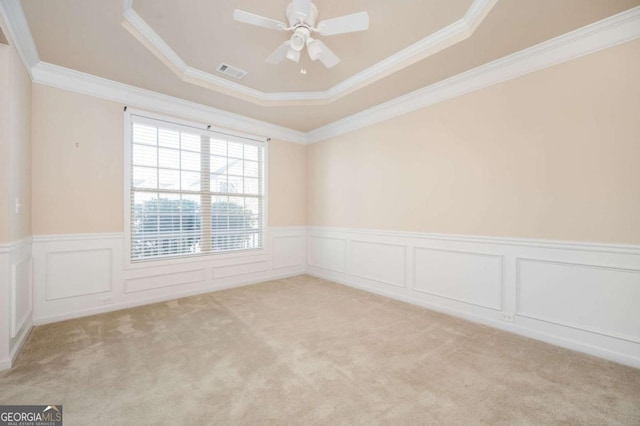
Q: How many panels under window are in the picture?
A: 2